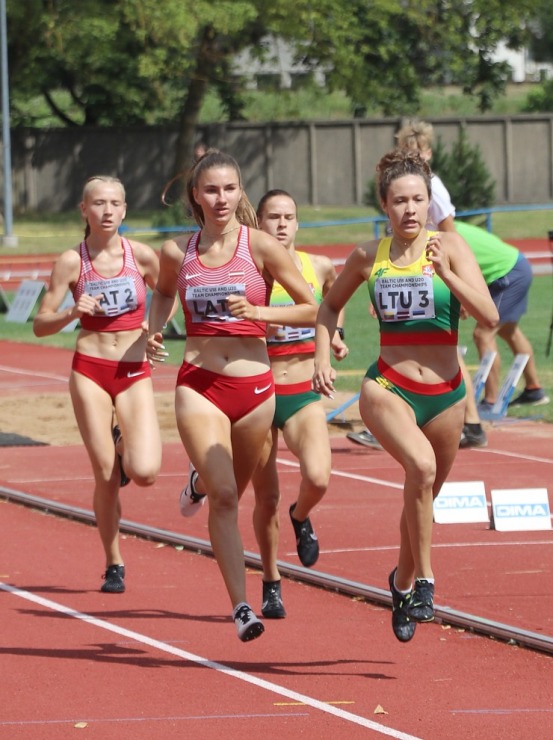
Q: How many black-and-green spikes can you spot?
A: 2